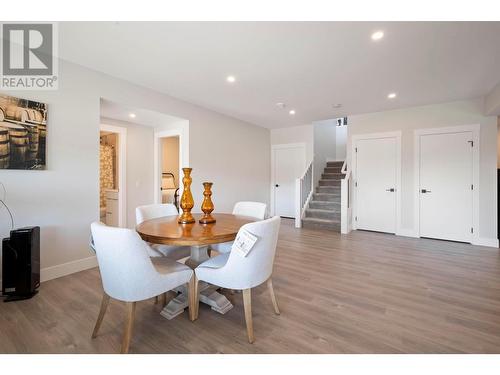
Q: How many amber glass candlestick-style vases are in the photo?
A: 2